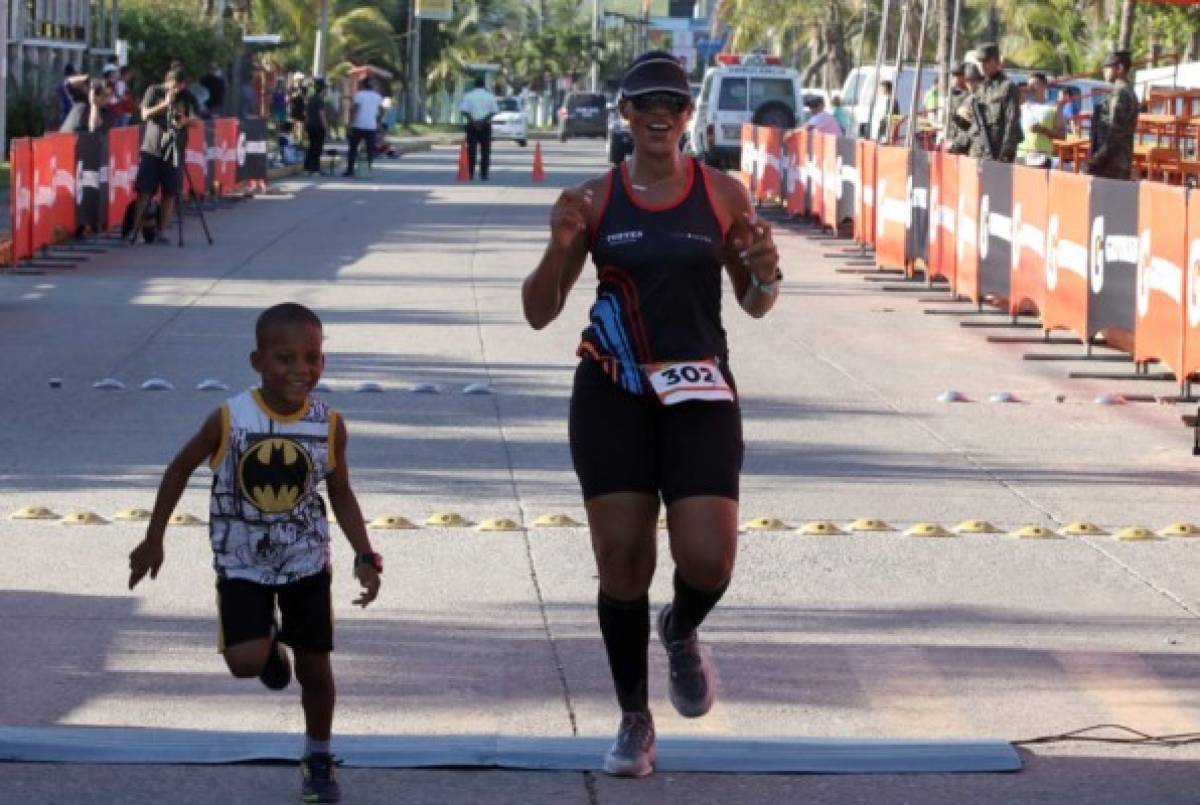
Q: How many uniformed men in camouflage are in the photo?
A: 4